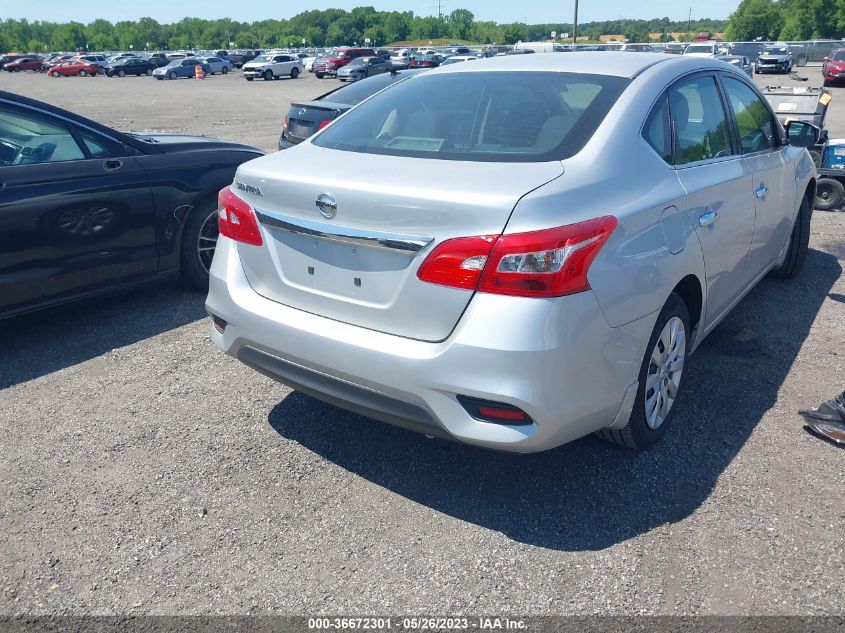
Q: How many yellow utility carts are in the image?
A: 0